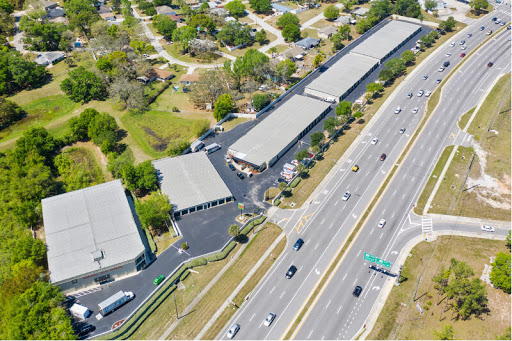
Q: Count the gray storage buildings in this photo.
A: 5